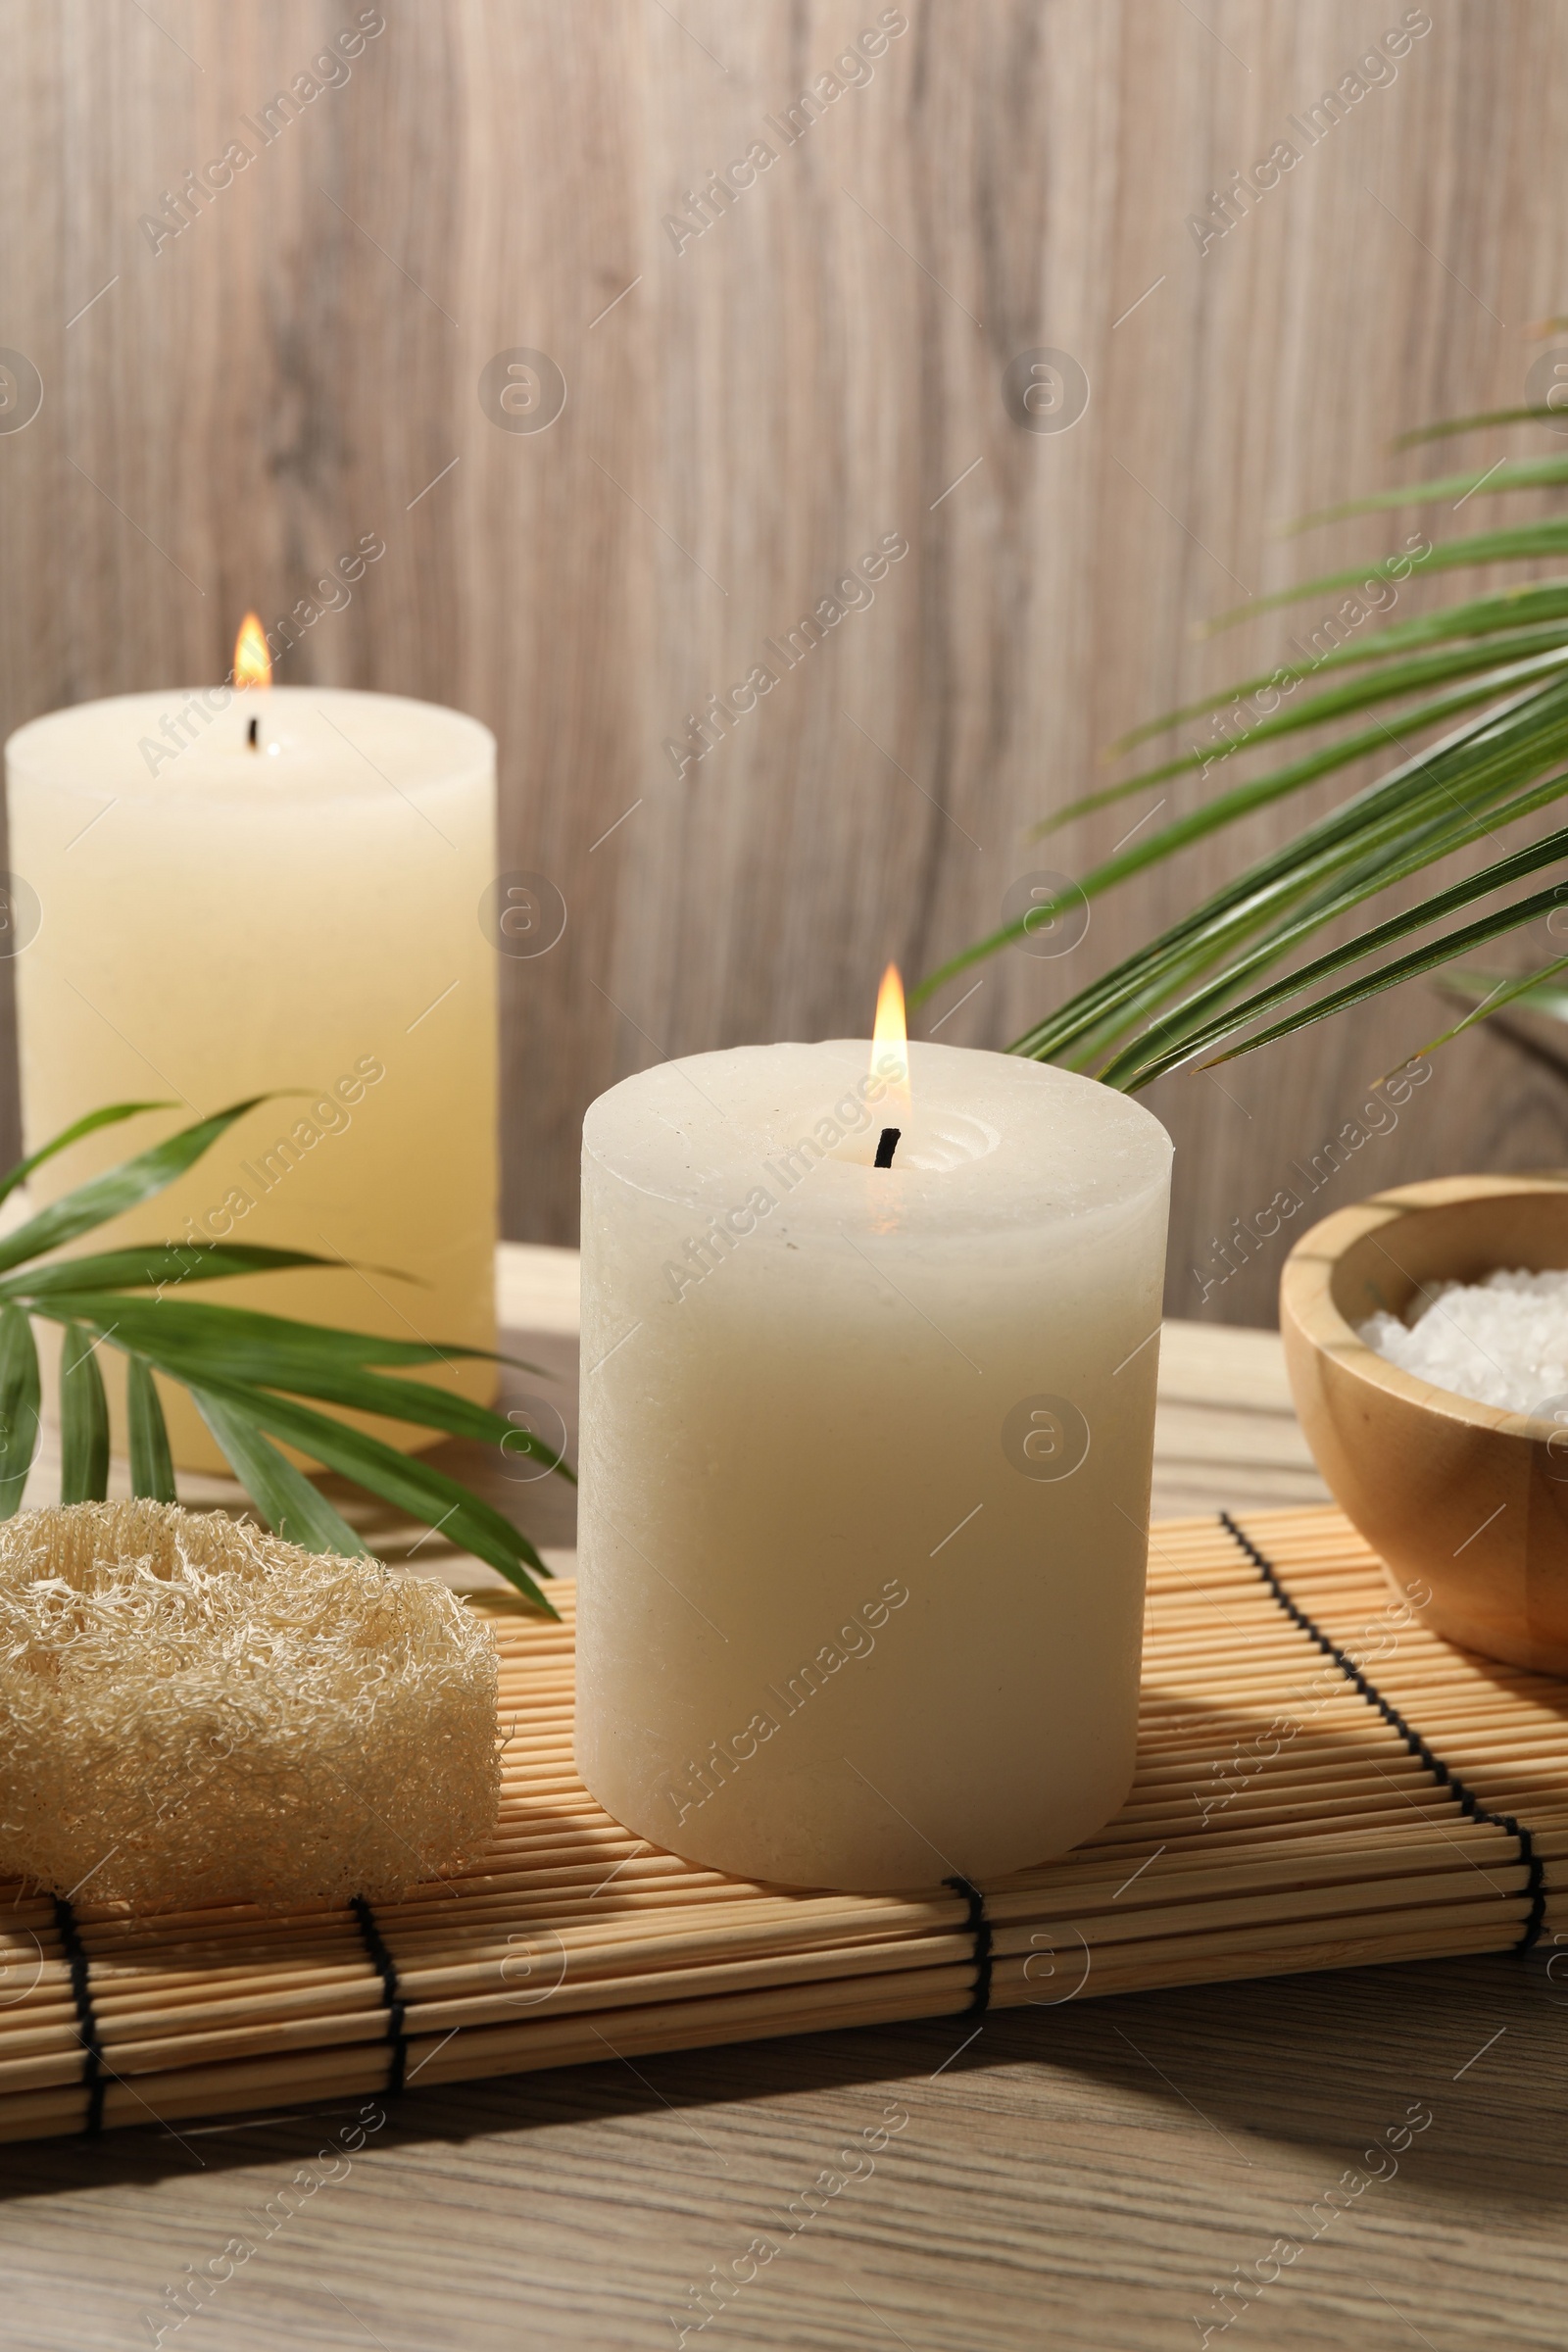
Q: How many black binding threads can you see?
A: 4